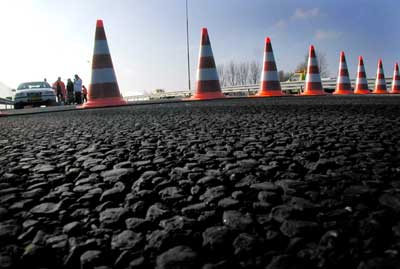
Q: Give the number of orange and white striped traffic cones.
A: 8